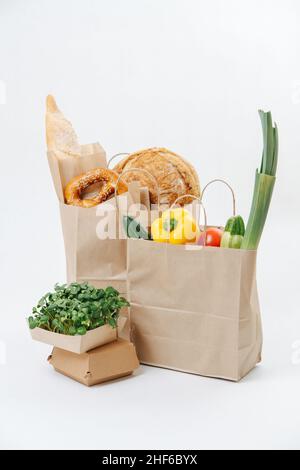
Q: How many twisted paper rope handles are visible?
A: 4